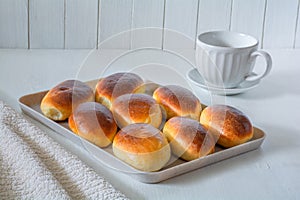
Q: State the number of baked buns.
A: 8